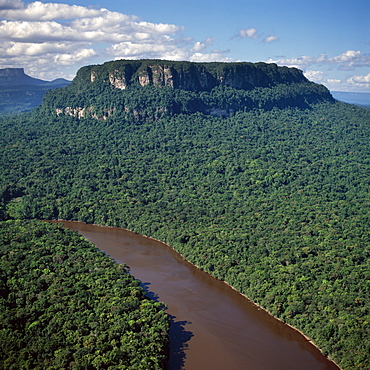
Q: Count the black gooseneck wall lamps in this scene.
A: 0